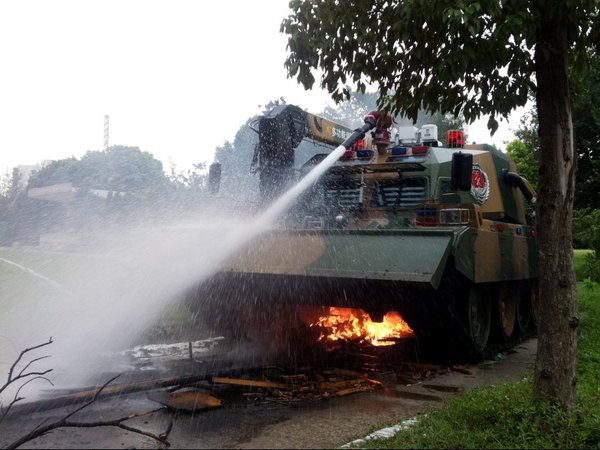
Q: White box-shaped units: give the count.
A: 2